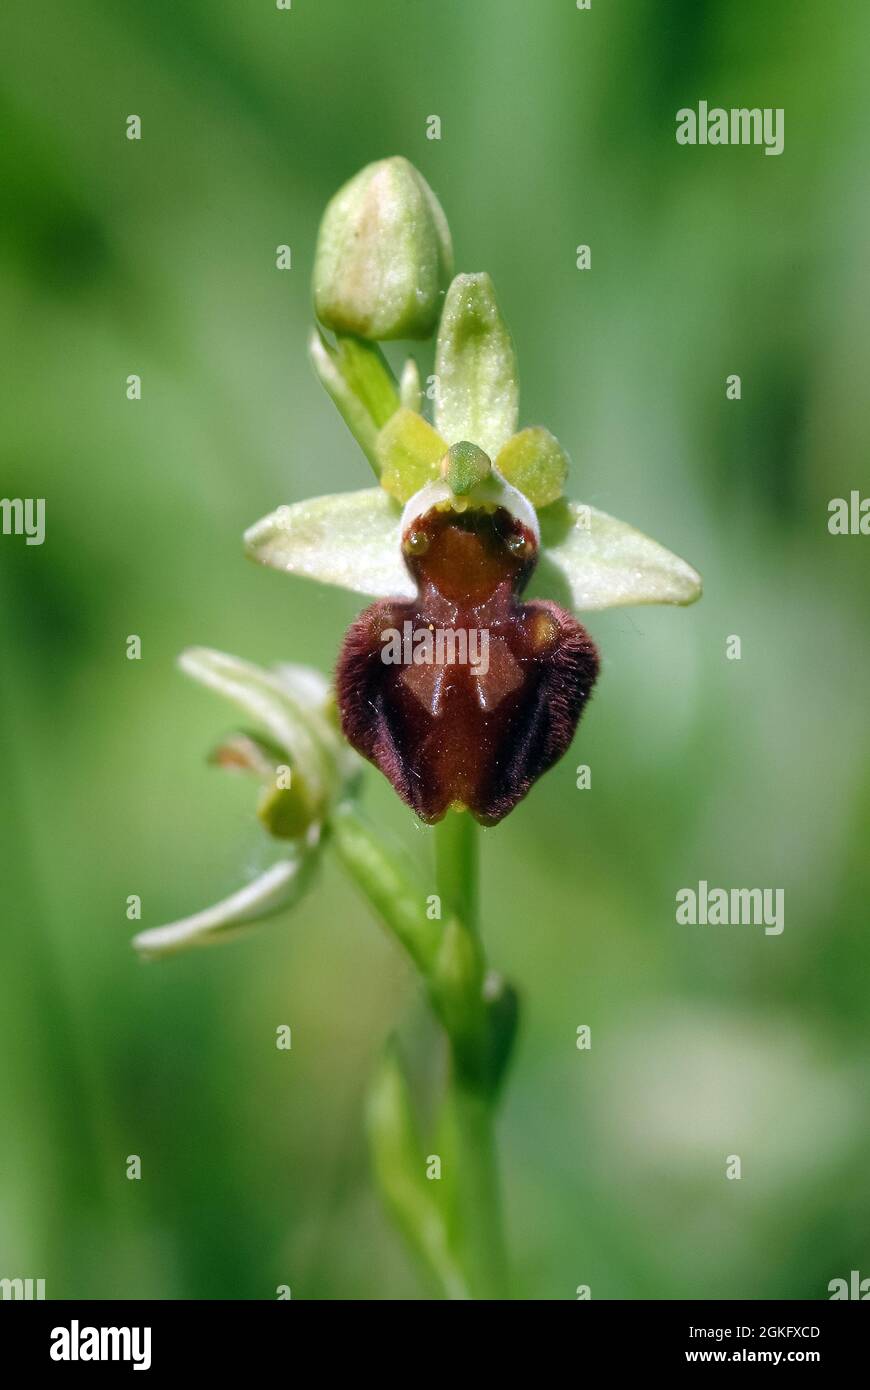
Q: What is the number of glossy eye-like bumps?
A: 2